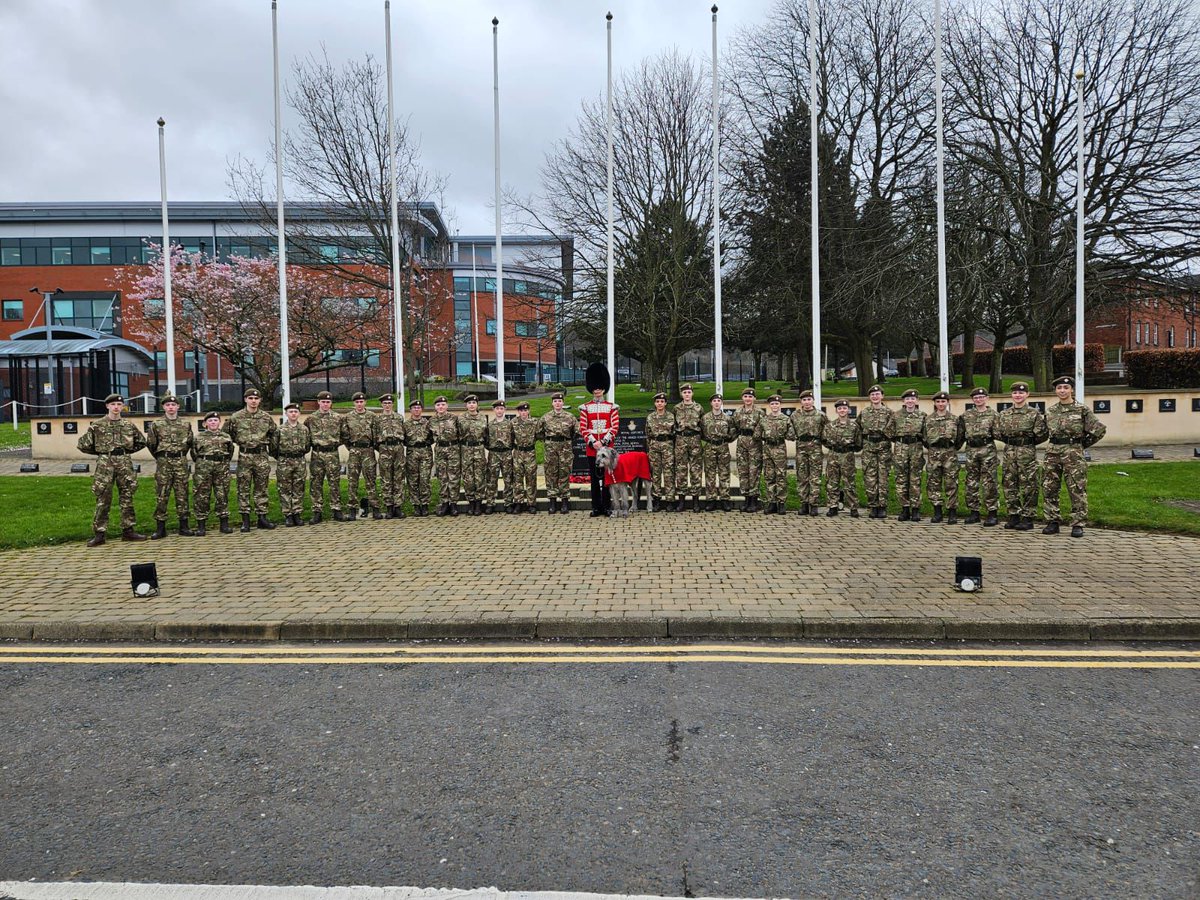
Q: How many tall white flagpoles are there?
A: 9